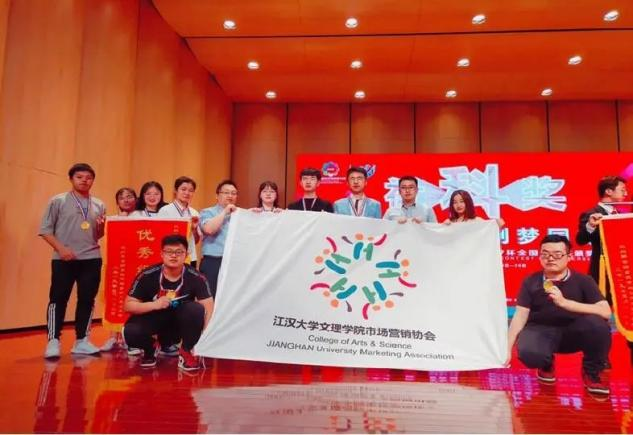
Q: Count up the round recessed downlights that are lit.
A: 12